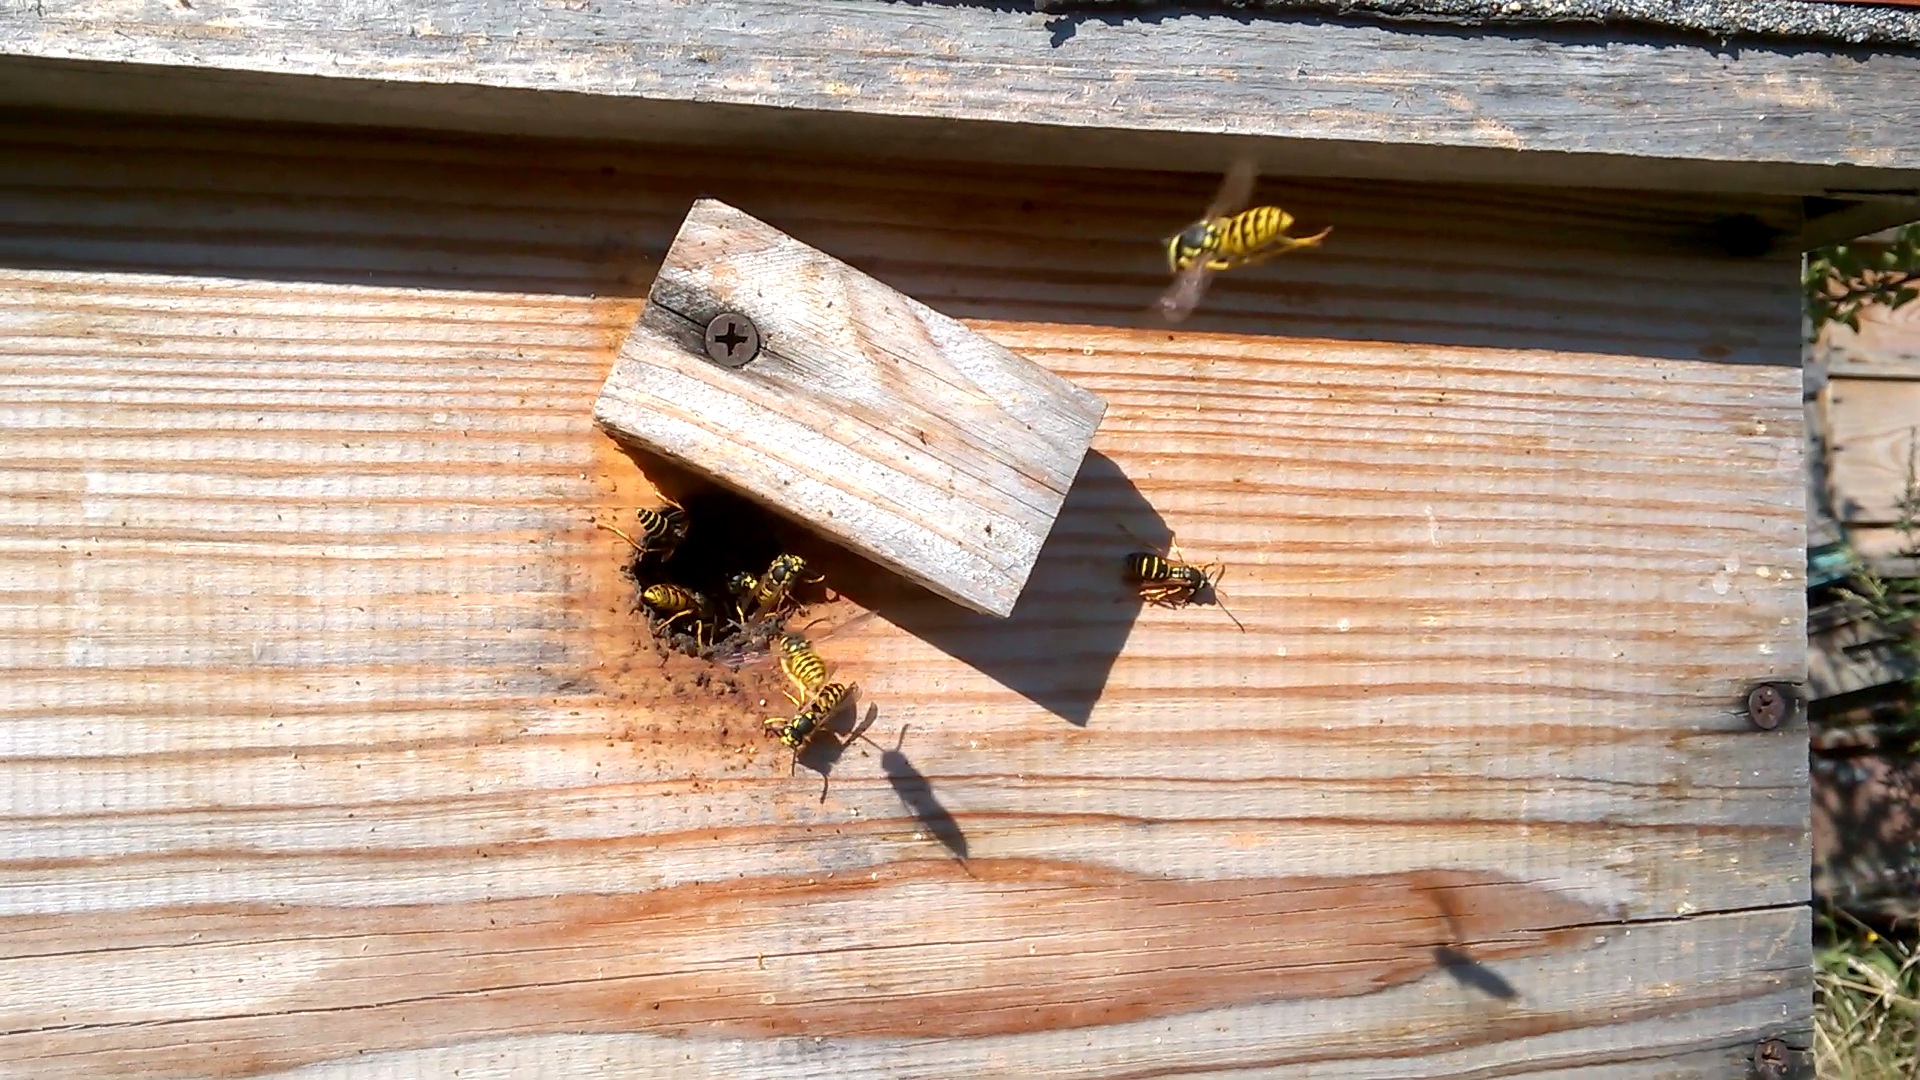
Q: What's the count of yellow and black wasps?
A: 8